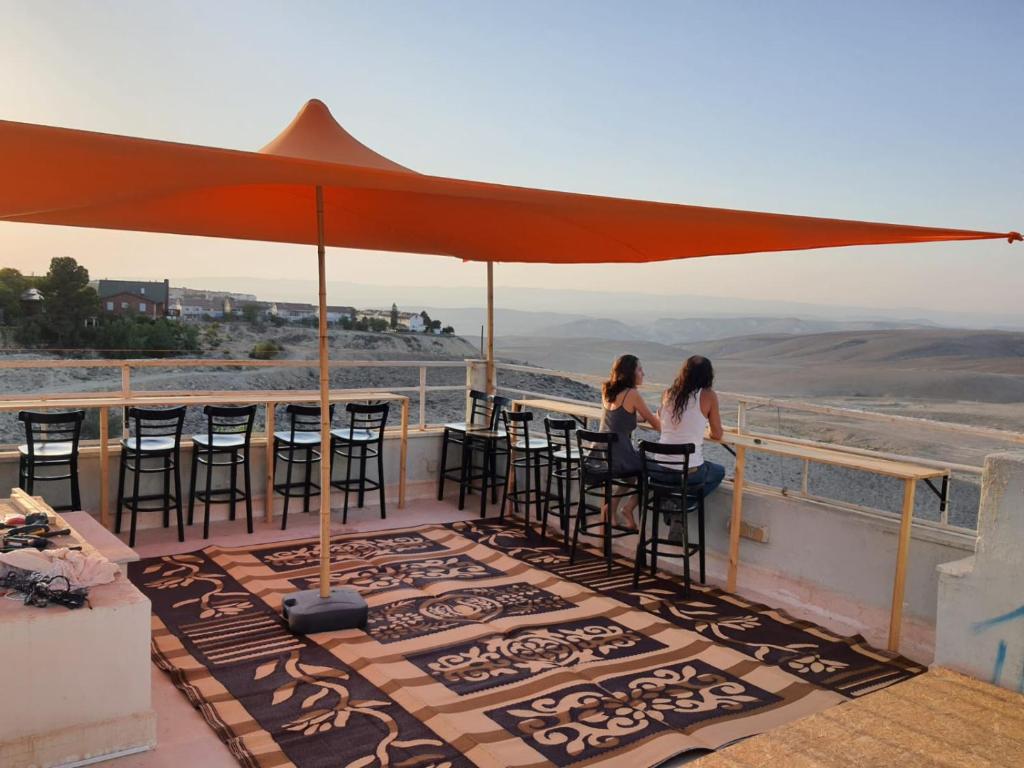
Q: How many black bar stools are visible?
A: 11